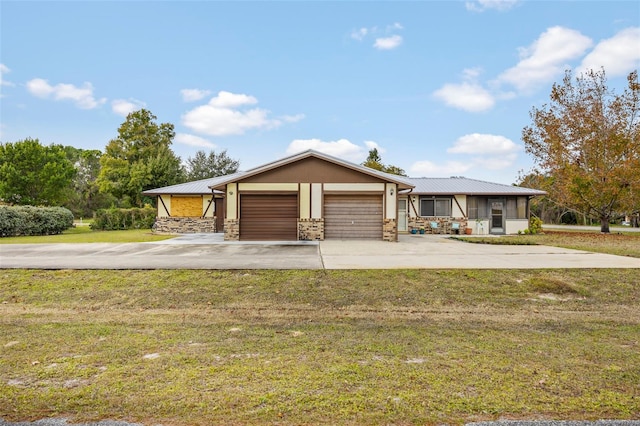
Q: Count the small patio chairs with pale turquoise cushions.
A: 2